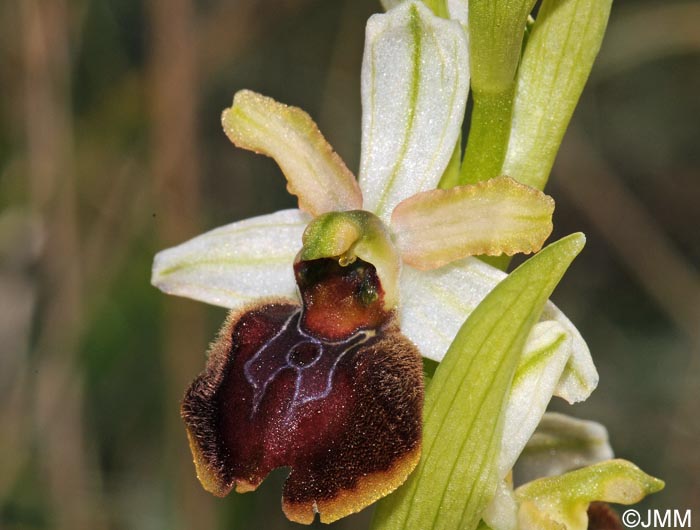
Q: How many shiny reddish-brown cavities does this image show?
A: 1